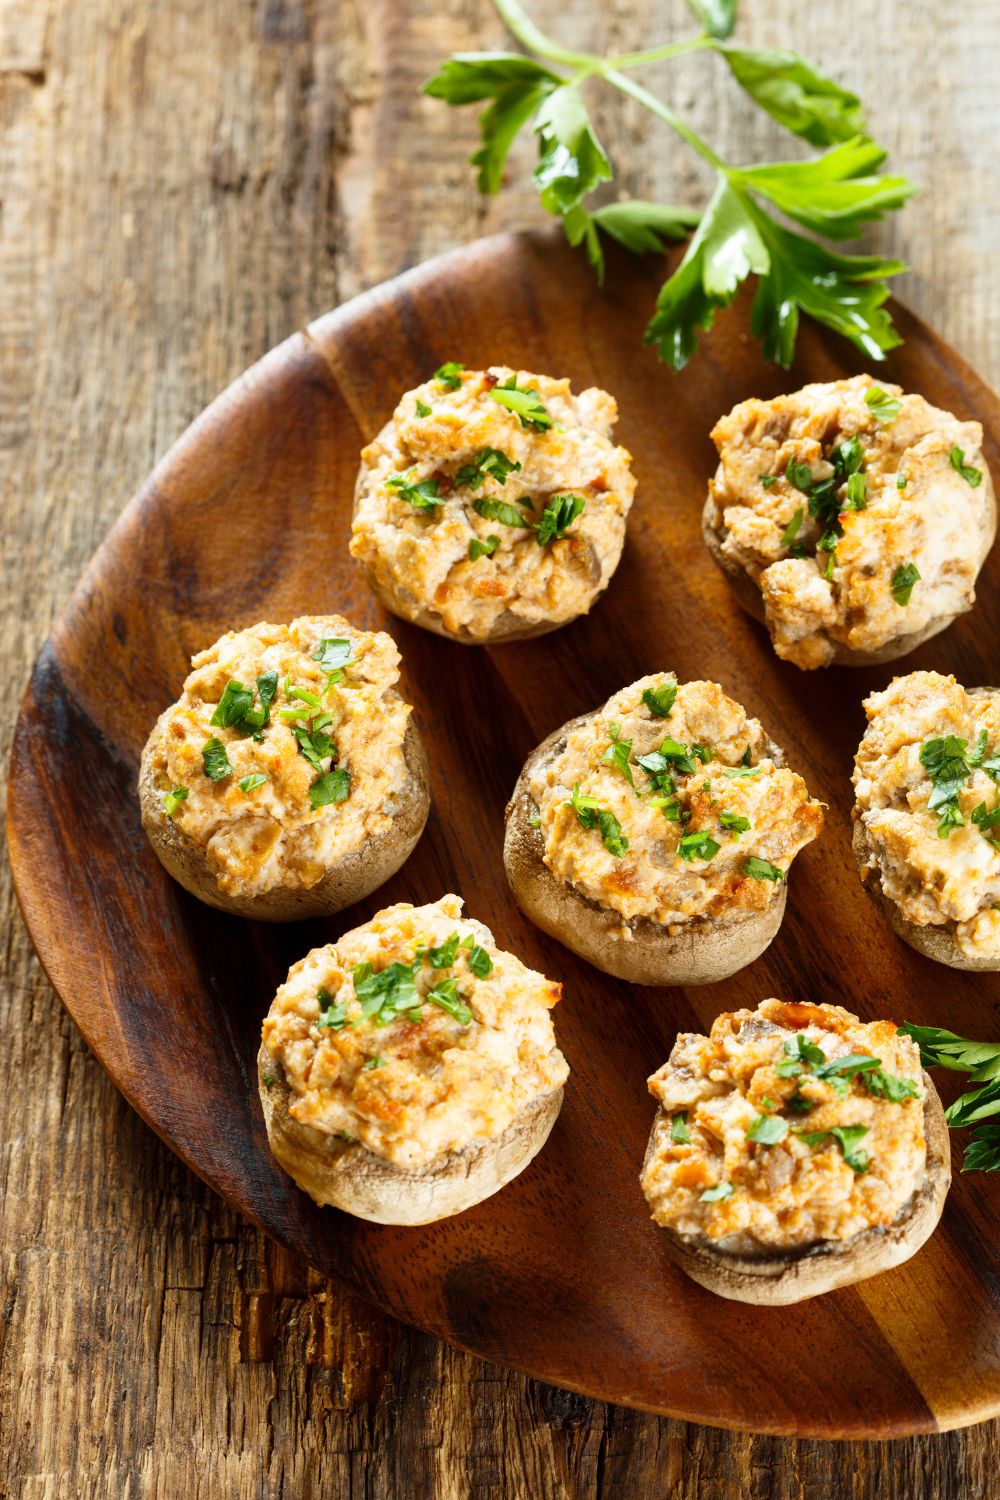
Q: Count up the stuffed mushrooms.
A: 7